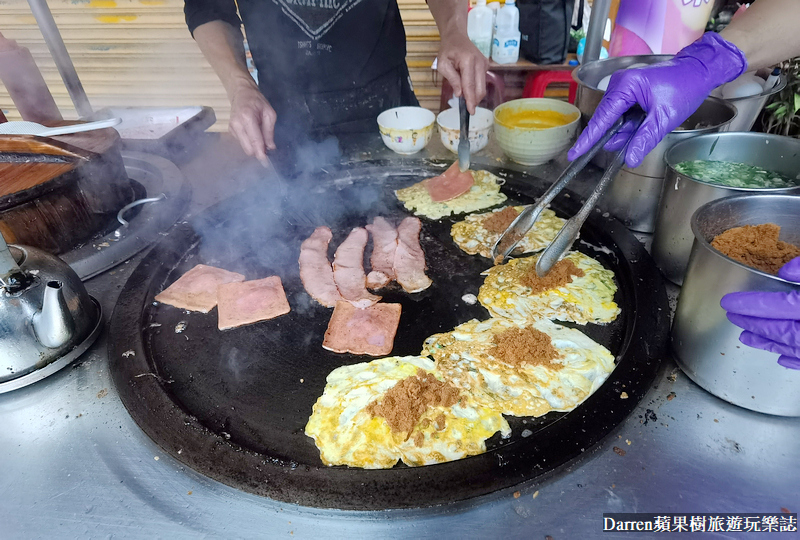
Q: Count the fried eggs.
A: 5